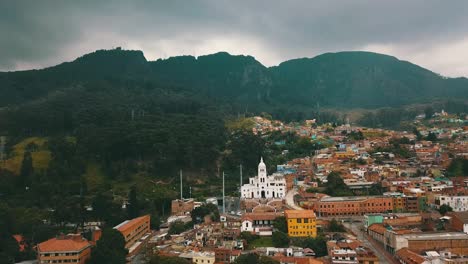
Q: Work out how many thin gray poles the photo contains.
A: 3